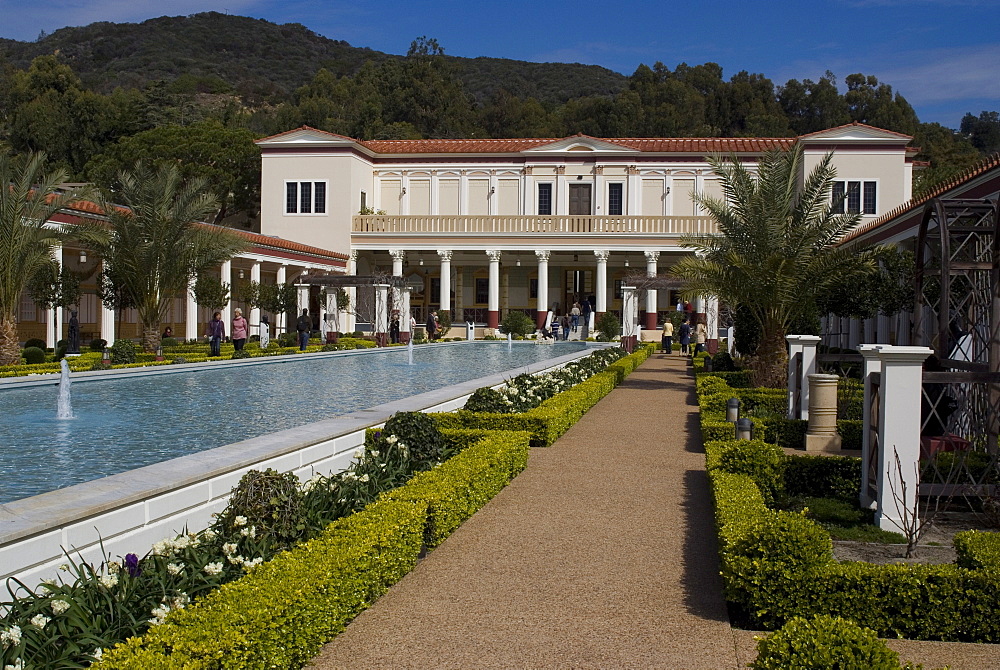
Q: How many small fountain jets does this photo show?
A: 3